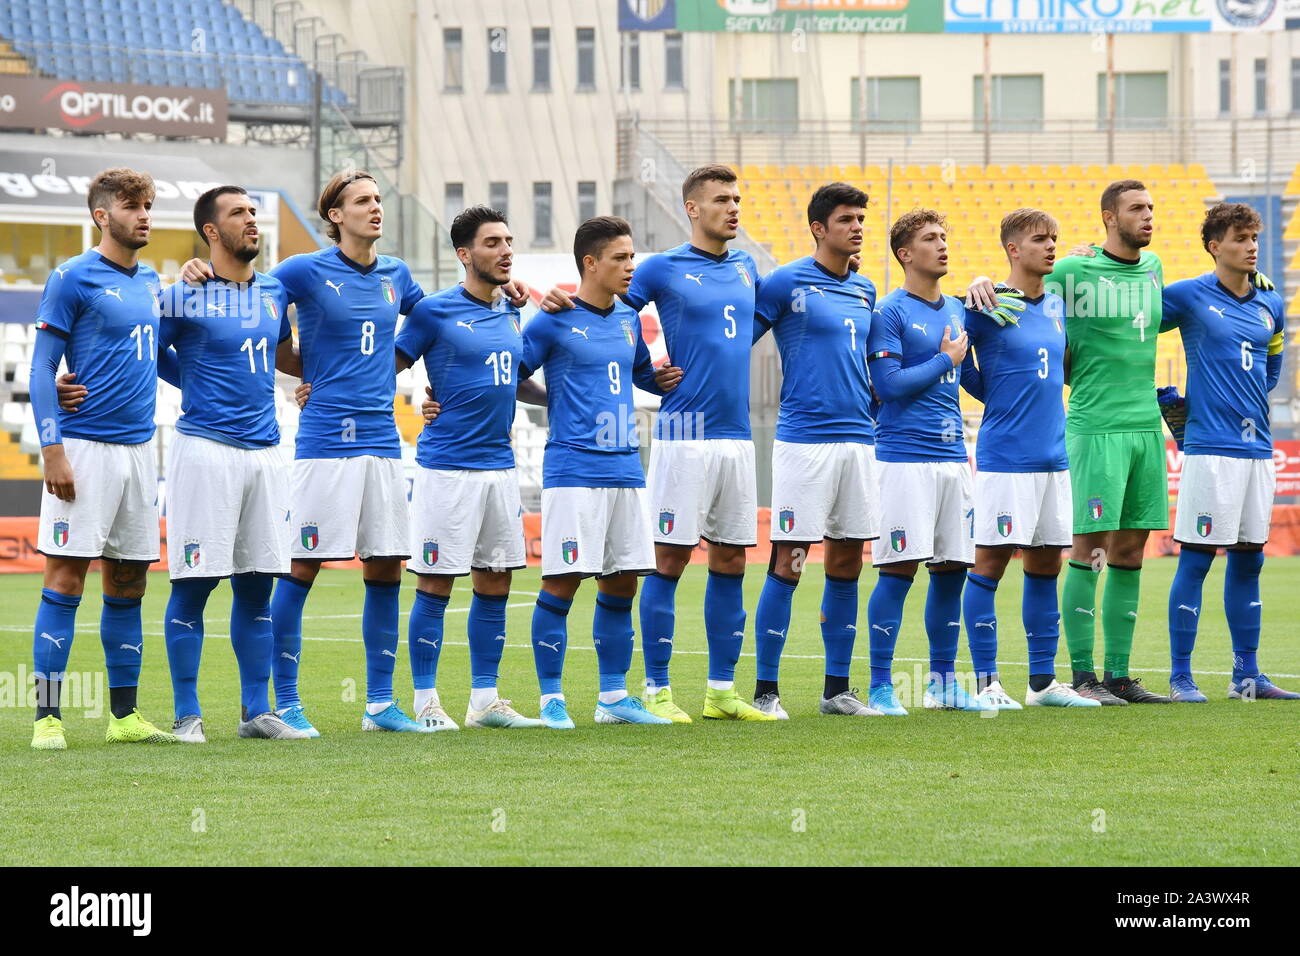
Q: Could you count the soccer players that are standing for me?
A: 11